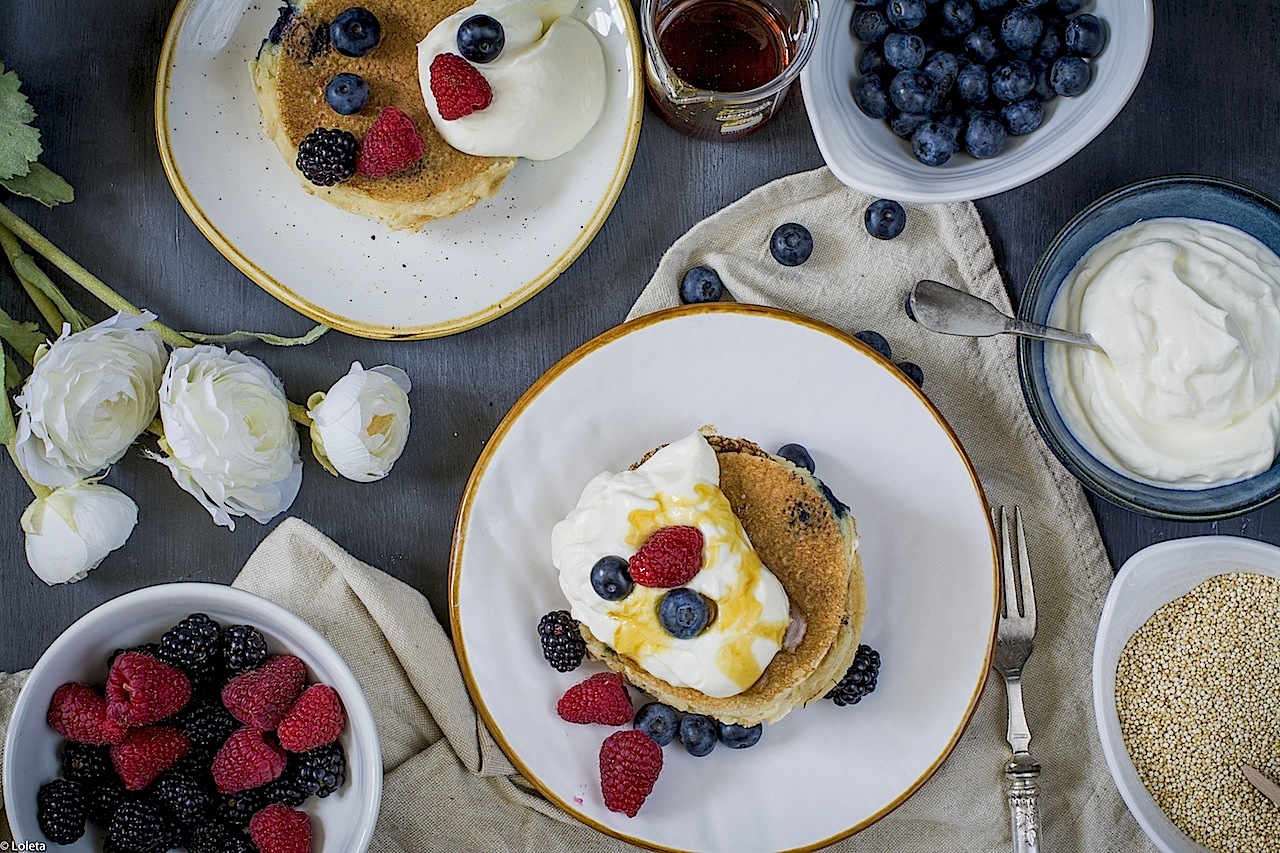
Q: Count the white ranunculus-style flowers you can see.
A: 4